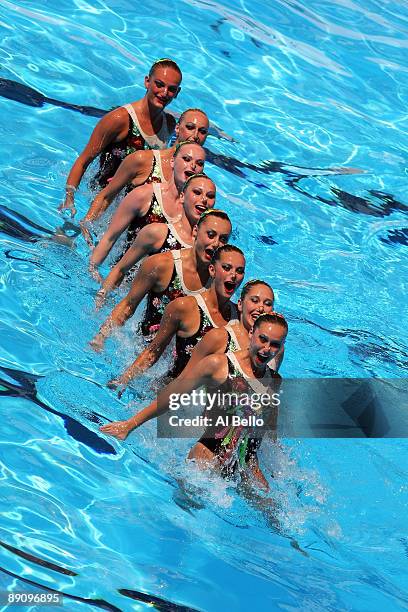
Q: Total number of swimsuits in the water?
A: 8